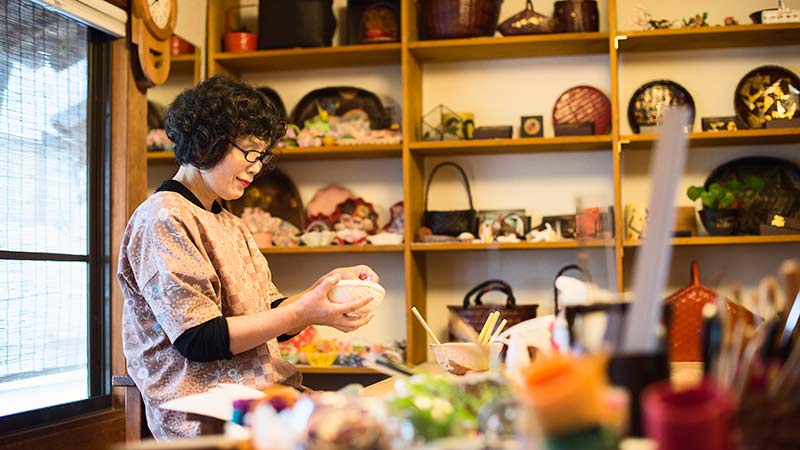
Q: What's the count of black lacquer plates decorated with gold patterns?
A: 2